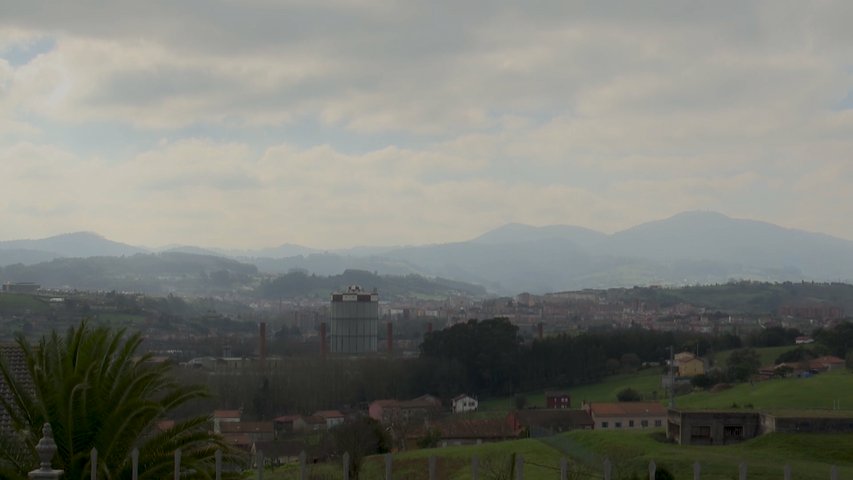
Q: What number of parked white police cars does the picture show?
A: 0